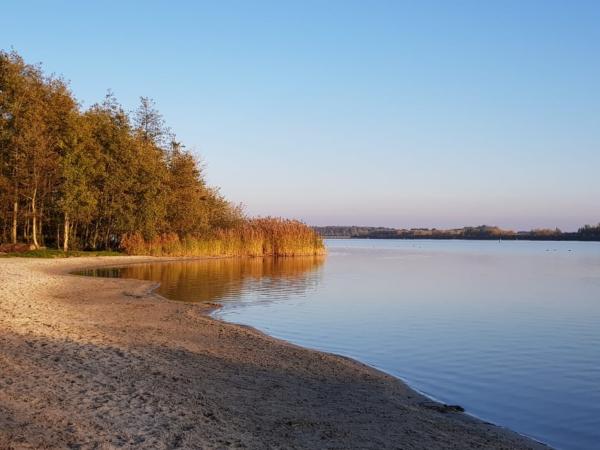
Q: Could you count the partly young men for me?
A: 0